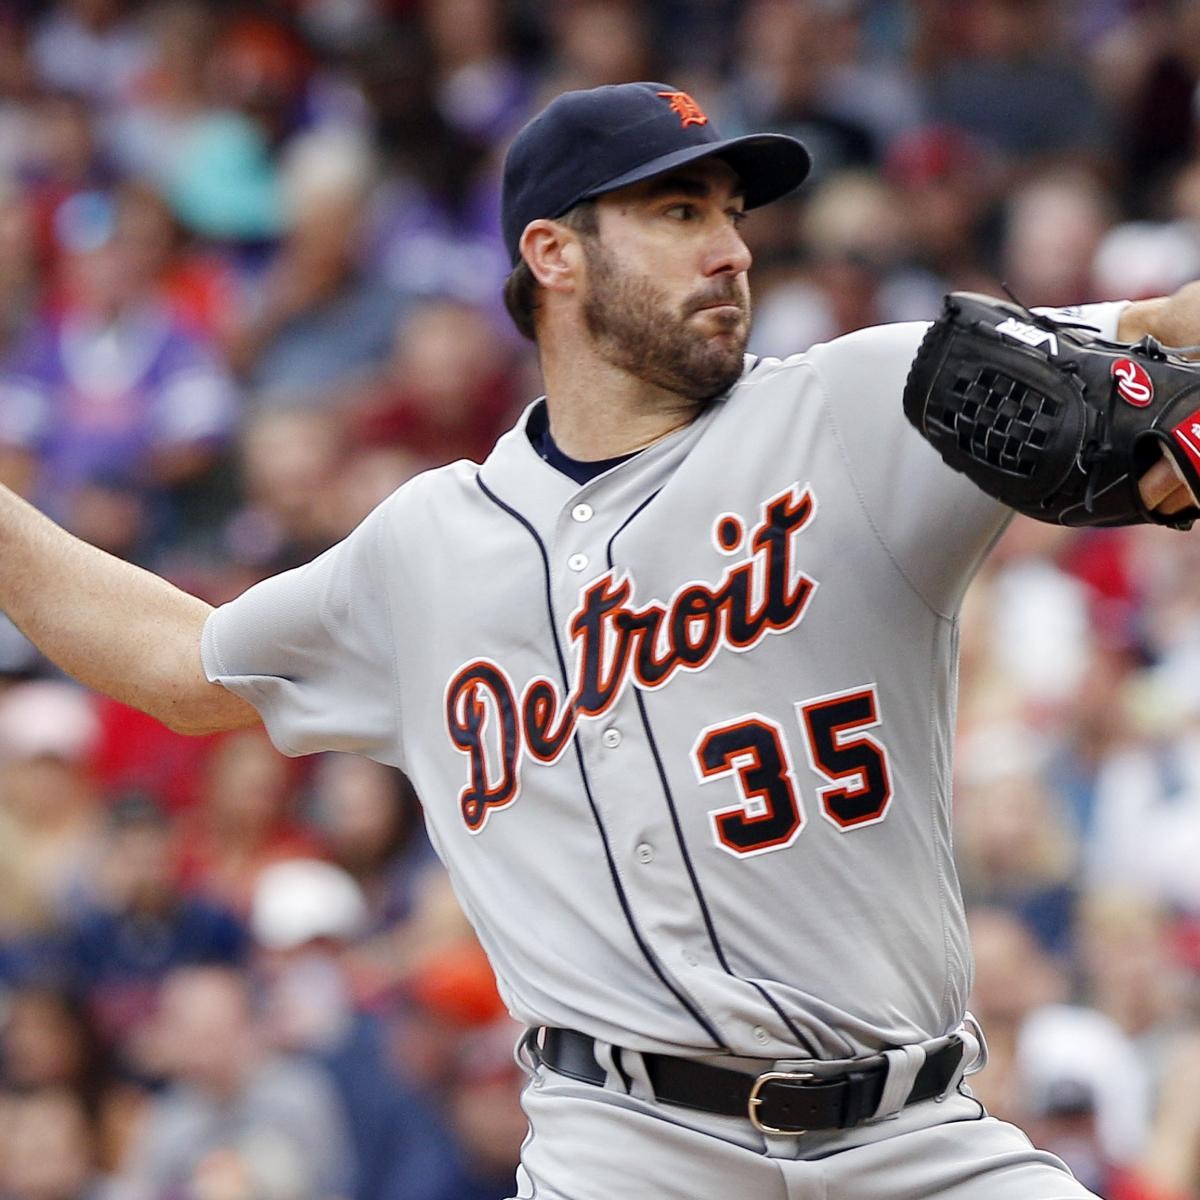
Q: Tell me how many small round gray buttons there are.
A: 6